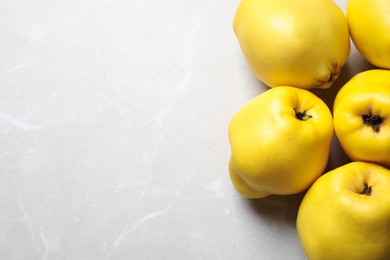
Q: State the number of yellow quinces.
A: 5